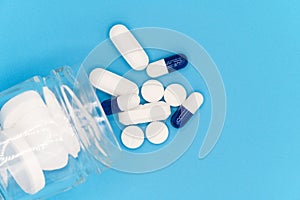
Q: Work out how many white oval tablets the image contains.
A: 3